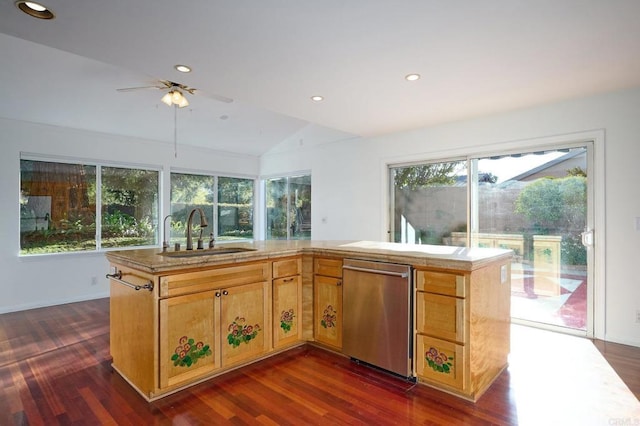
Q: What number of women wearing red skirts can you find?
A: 0